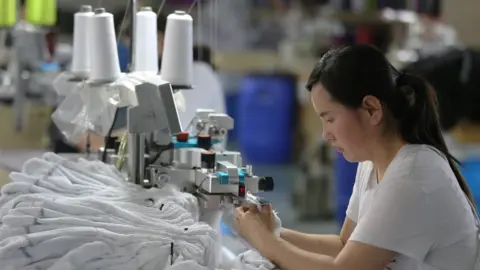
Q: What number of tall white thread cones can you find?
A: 4